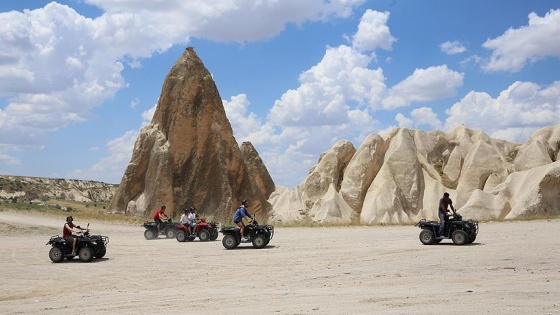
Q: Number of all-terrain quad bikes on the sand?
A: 5